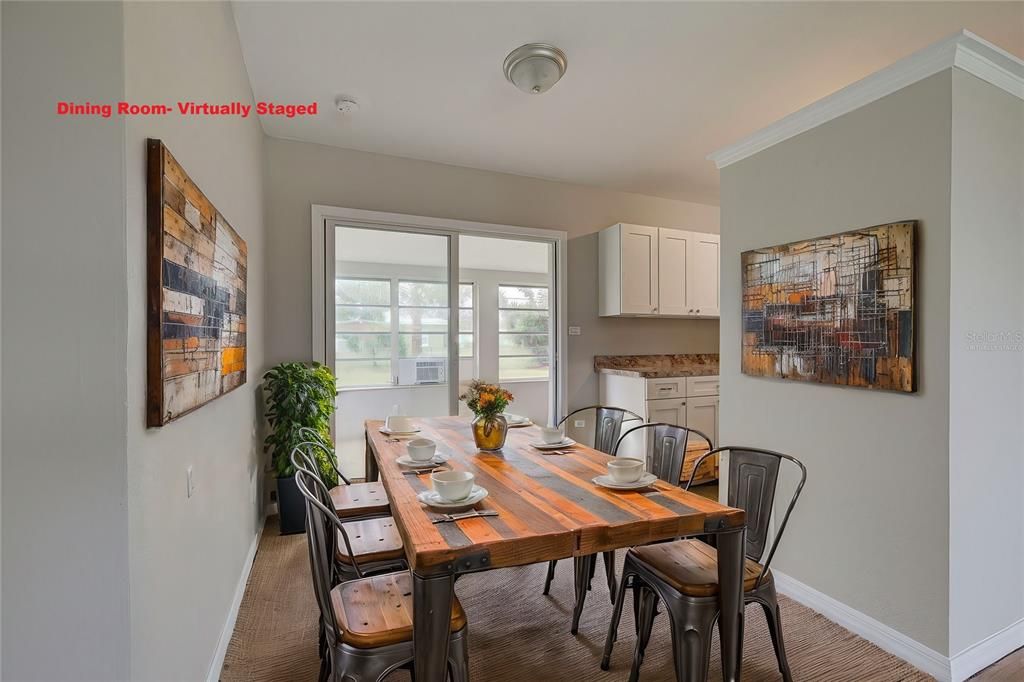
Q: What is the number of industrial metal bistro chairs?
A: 6